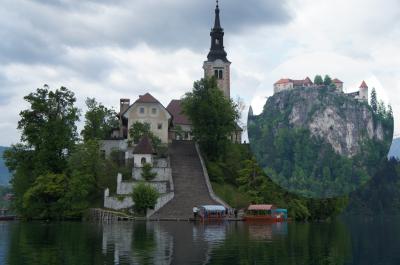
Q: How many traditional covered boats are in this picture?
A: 2